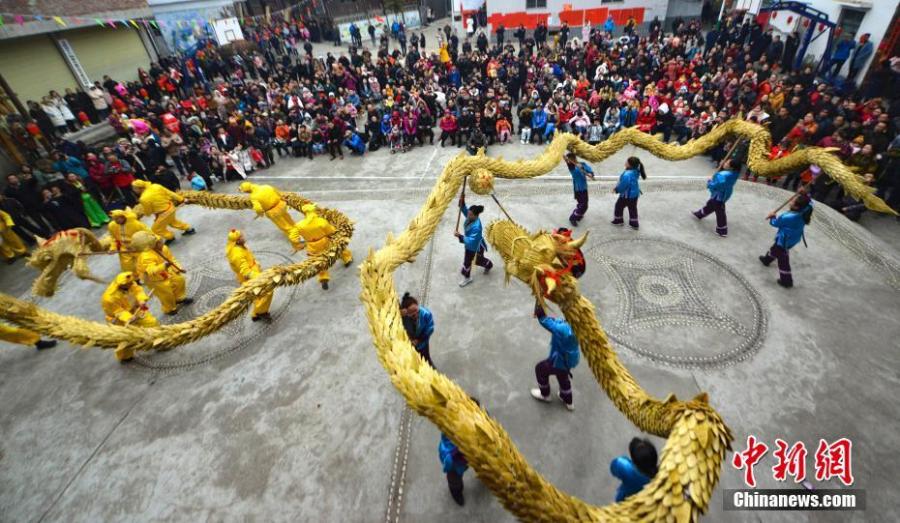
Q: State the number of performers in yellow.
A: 9